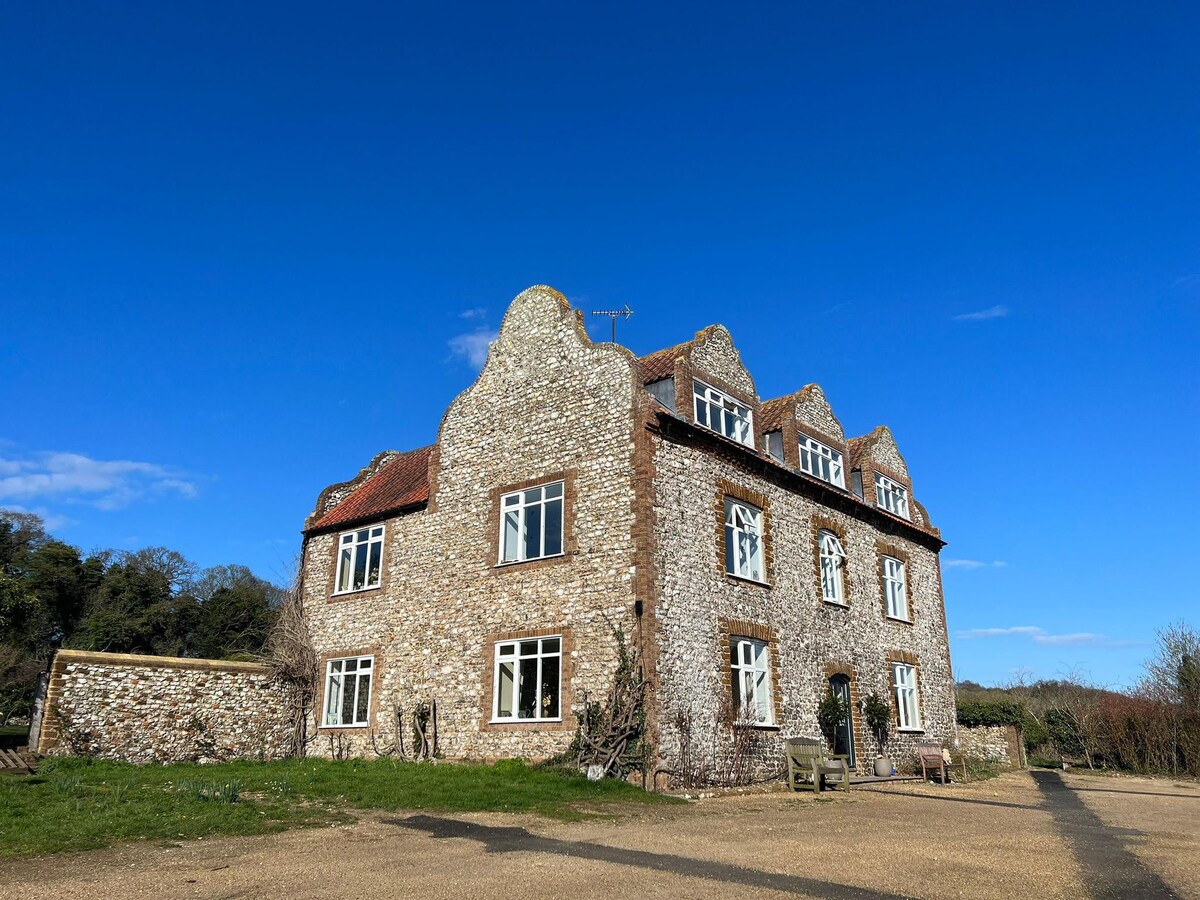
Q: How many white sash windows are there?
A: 12